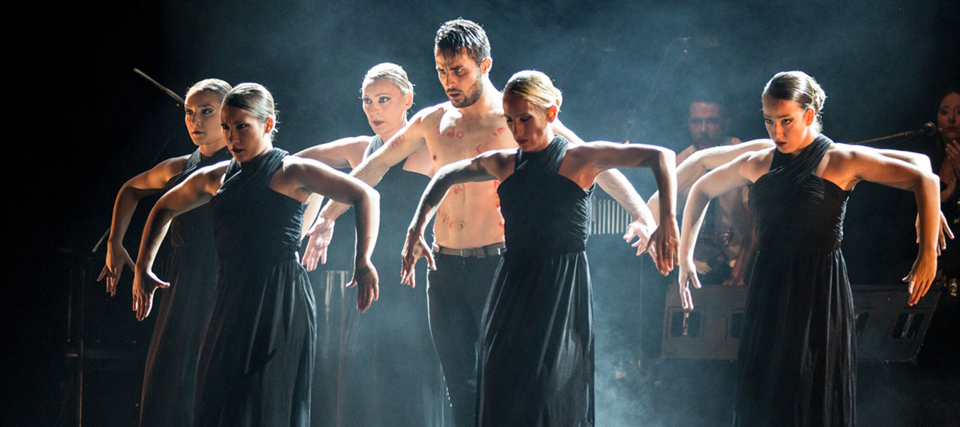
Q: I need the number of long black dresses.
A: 5